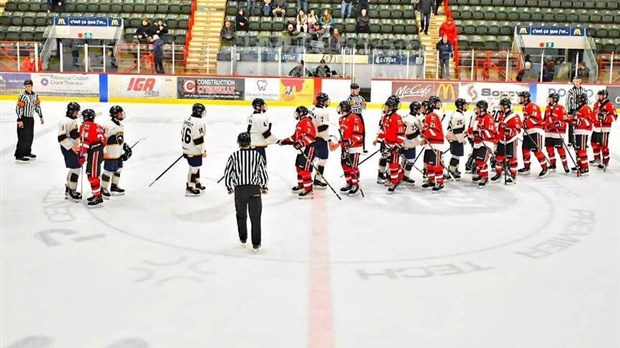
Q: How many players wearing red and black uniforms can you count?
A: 11